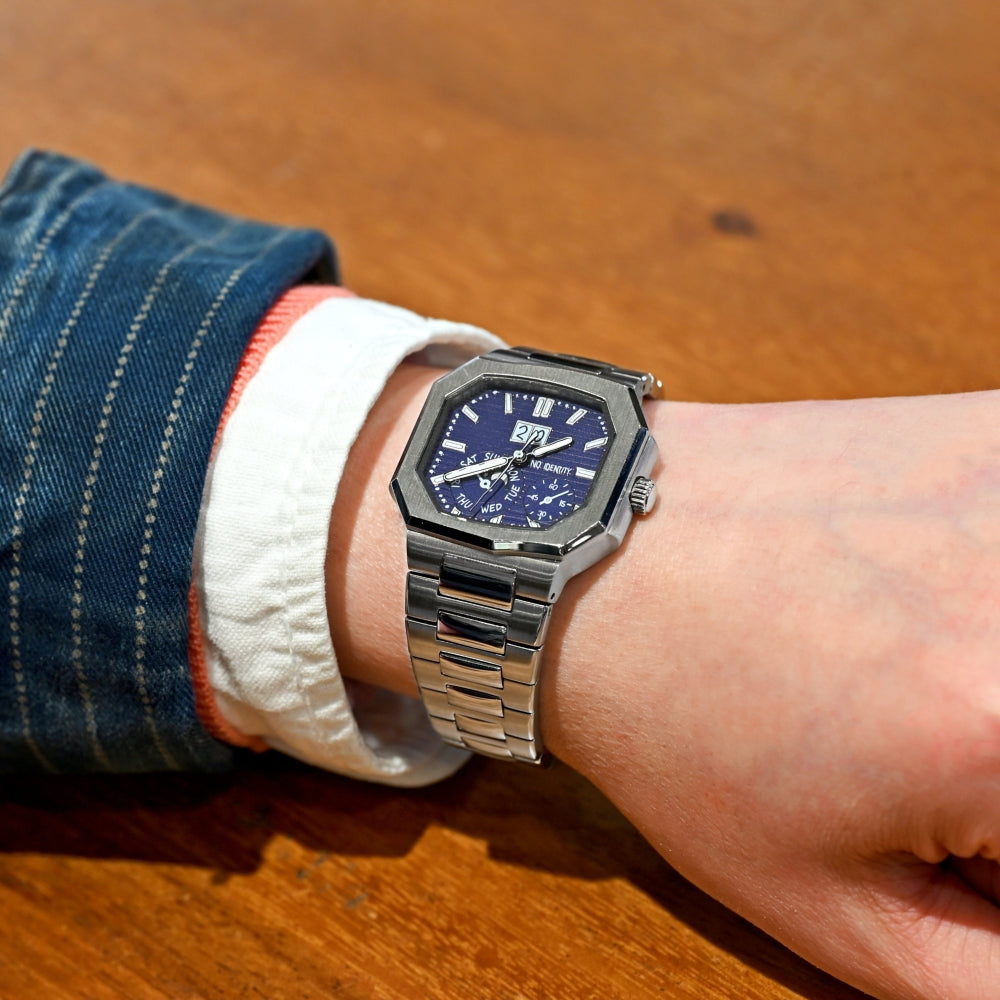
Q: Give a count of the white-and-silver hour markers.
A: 12